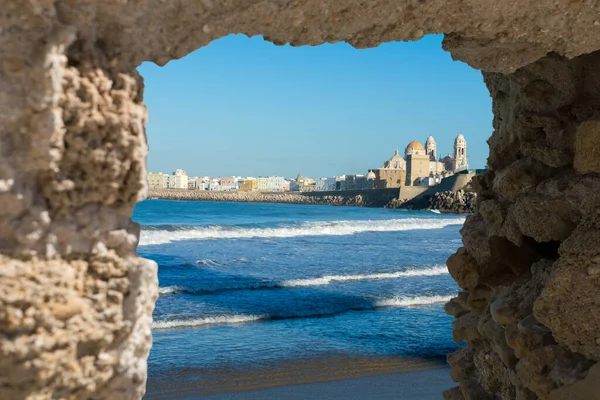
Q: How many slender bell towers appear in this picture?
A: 2